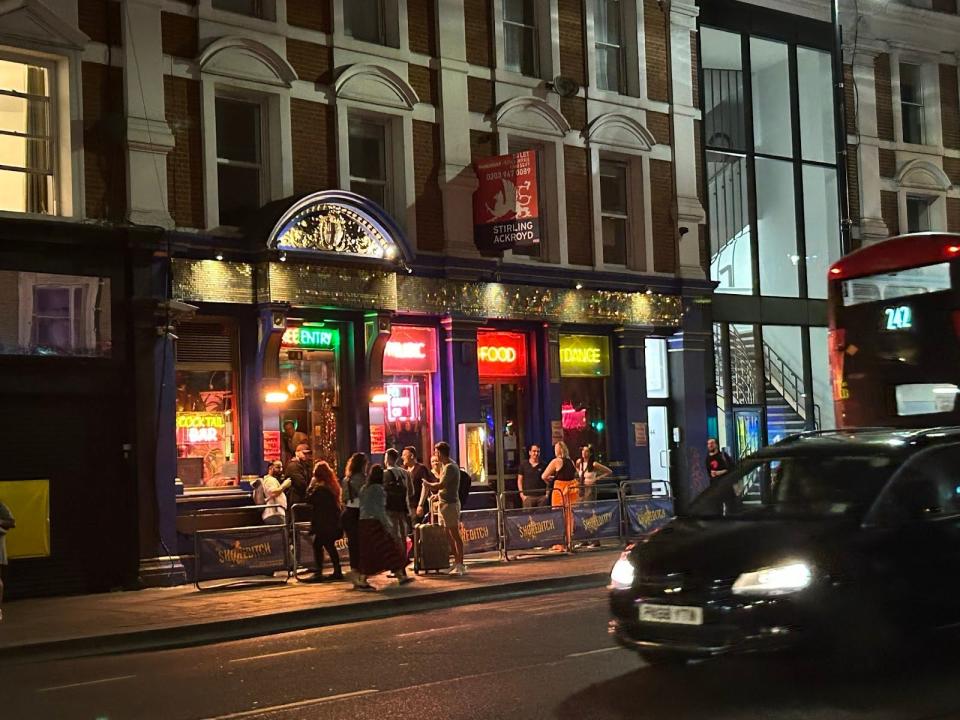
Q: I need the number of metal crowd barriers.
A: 6